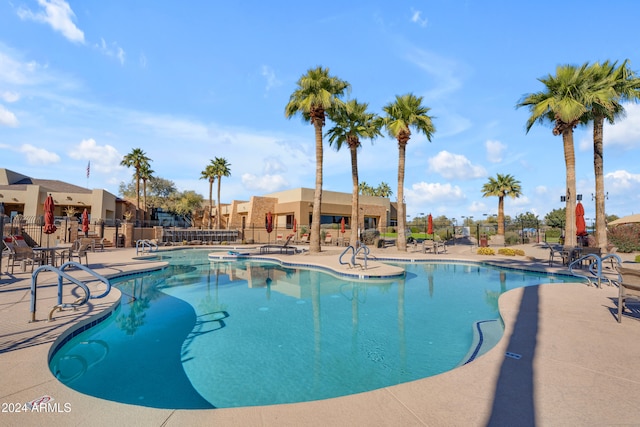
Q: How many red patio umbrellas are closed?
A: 7